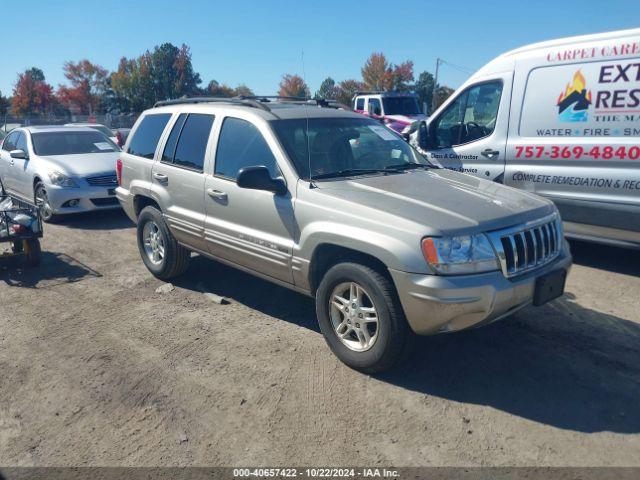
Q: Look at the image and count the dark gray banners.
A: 1